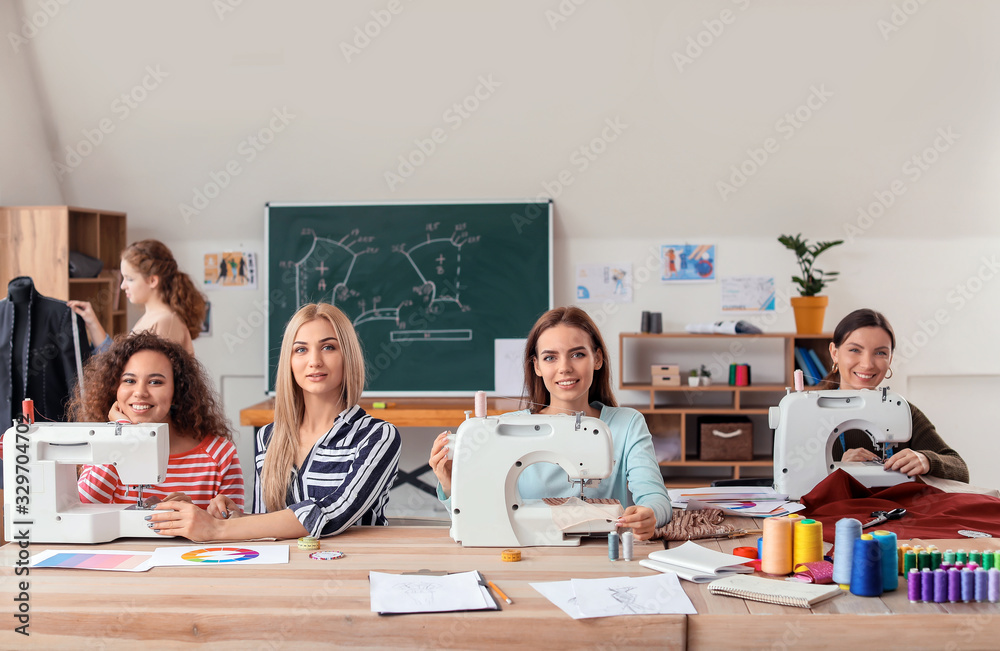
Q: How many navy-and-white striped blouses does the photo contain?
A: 1